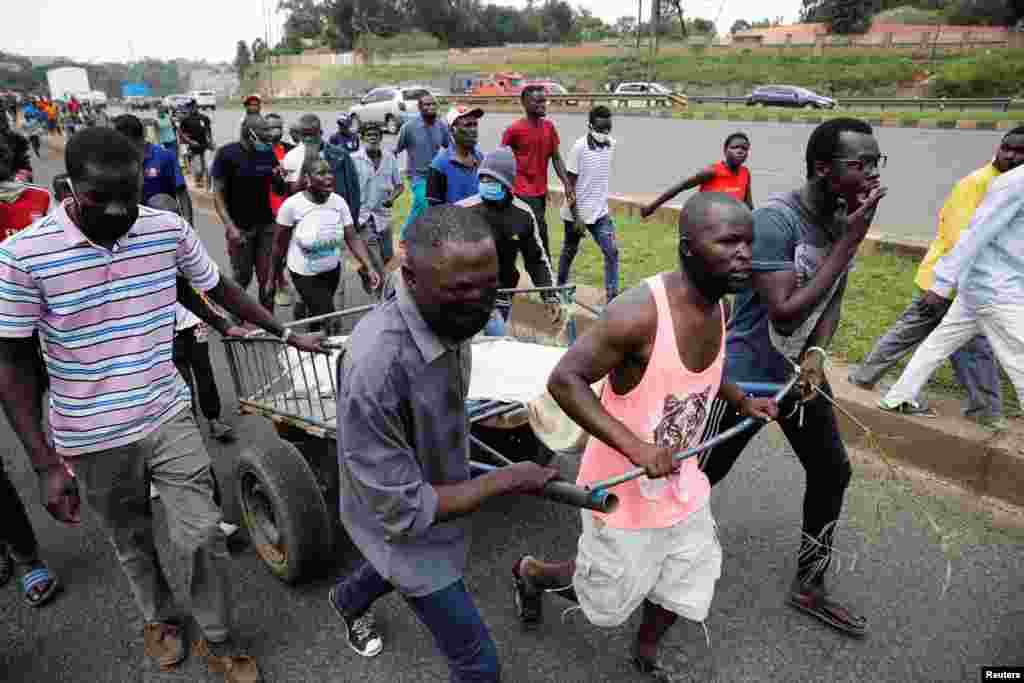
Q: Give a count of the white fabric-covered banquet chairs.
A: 0